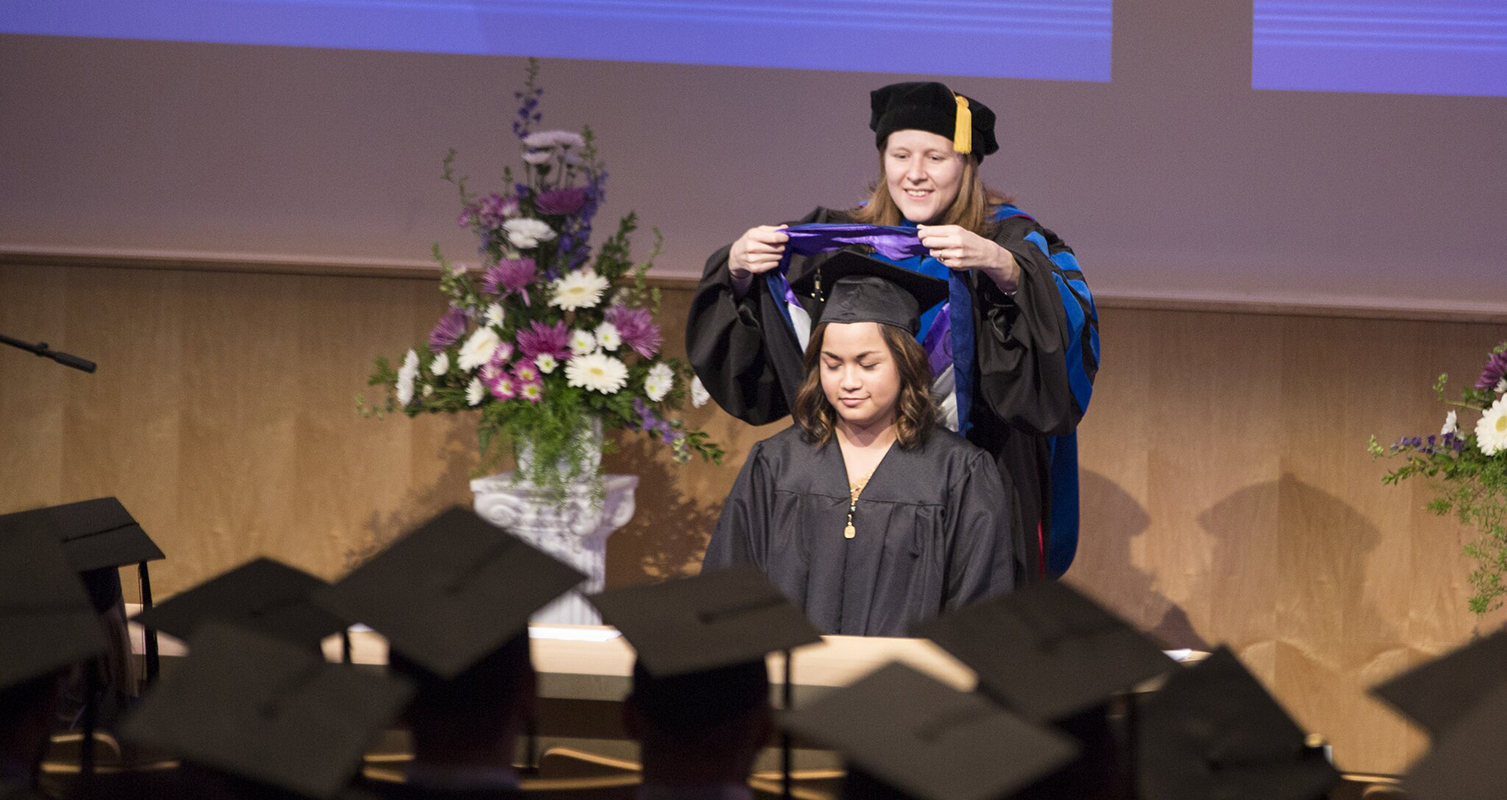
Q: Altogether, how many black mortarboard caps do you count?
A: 12